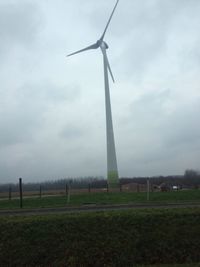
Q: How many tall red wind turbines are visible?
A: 0